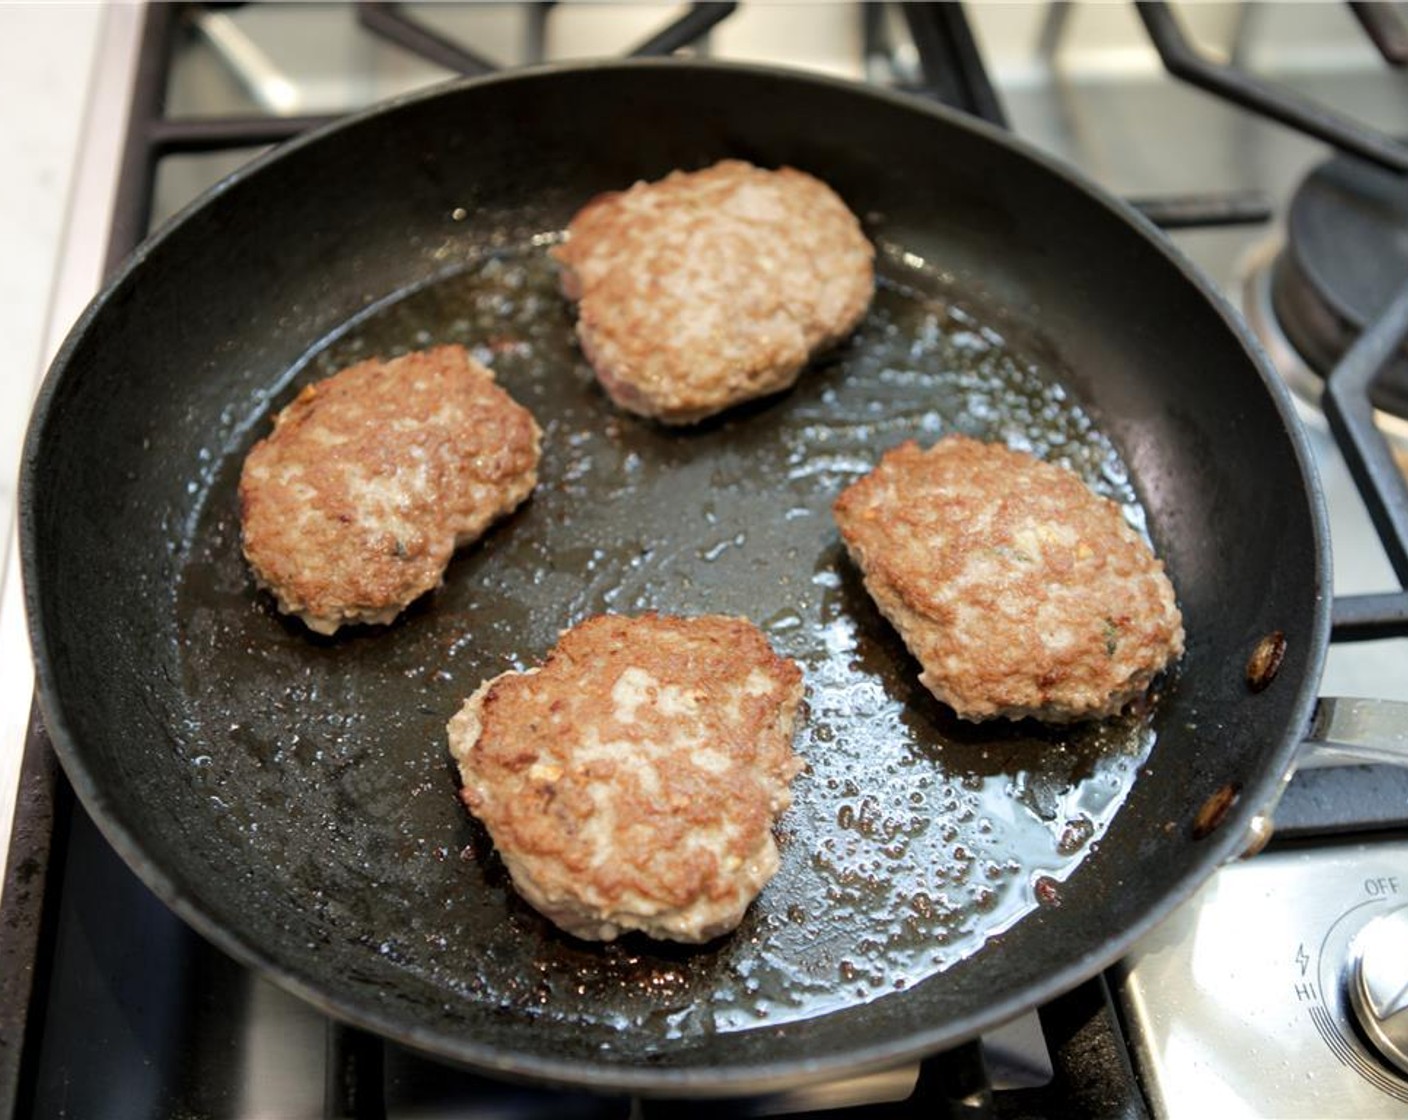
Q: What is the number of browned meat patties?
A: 4